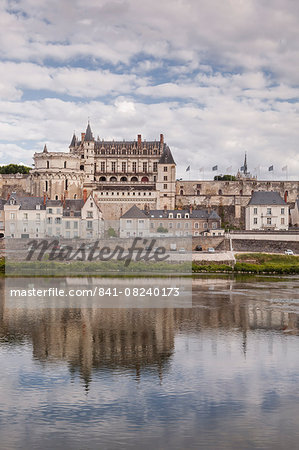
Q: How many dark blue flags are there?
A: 4